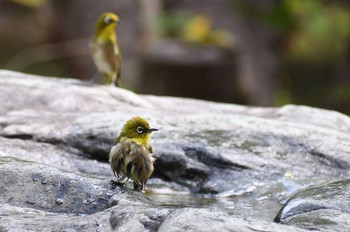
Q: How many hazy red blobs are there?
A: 0